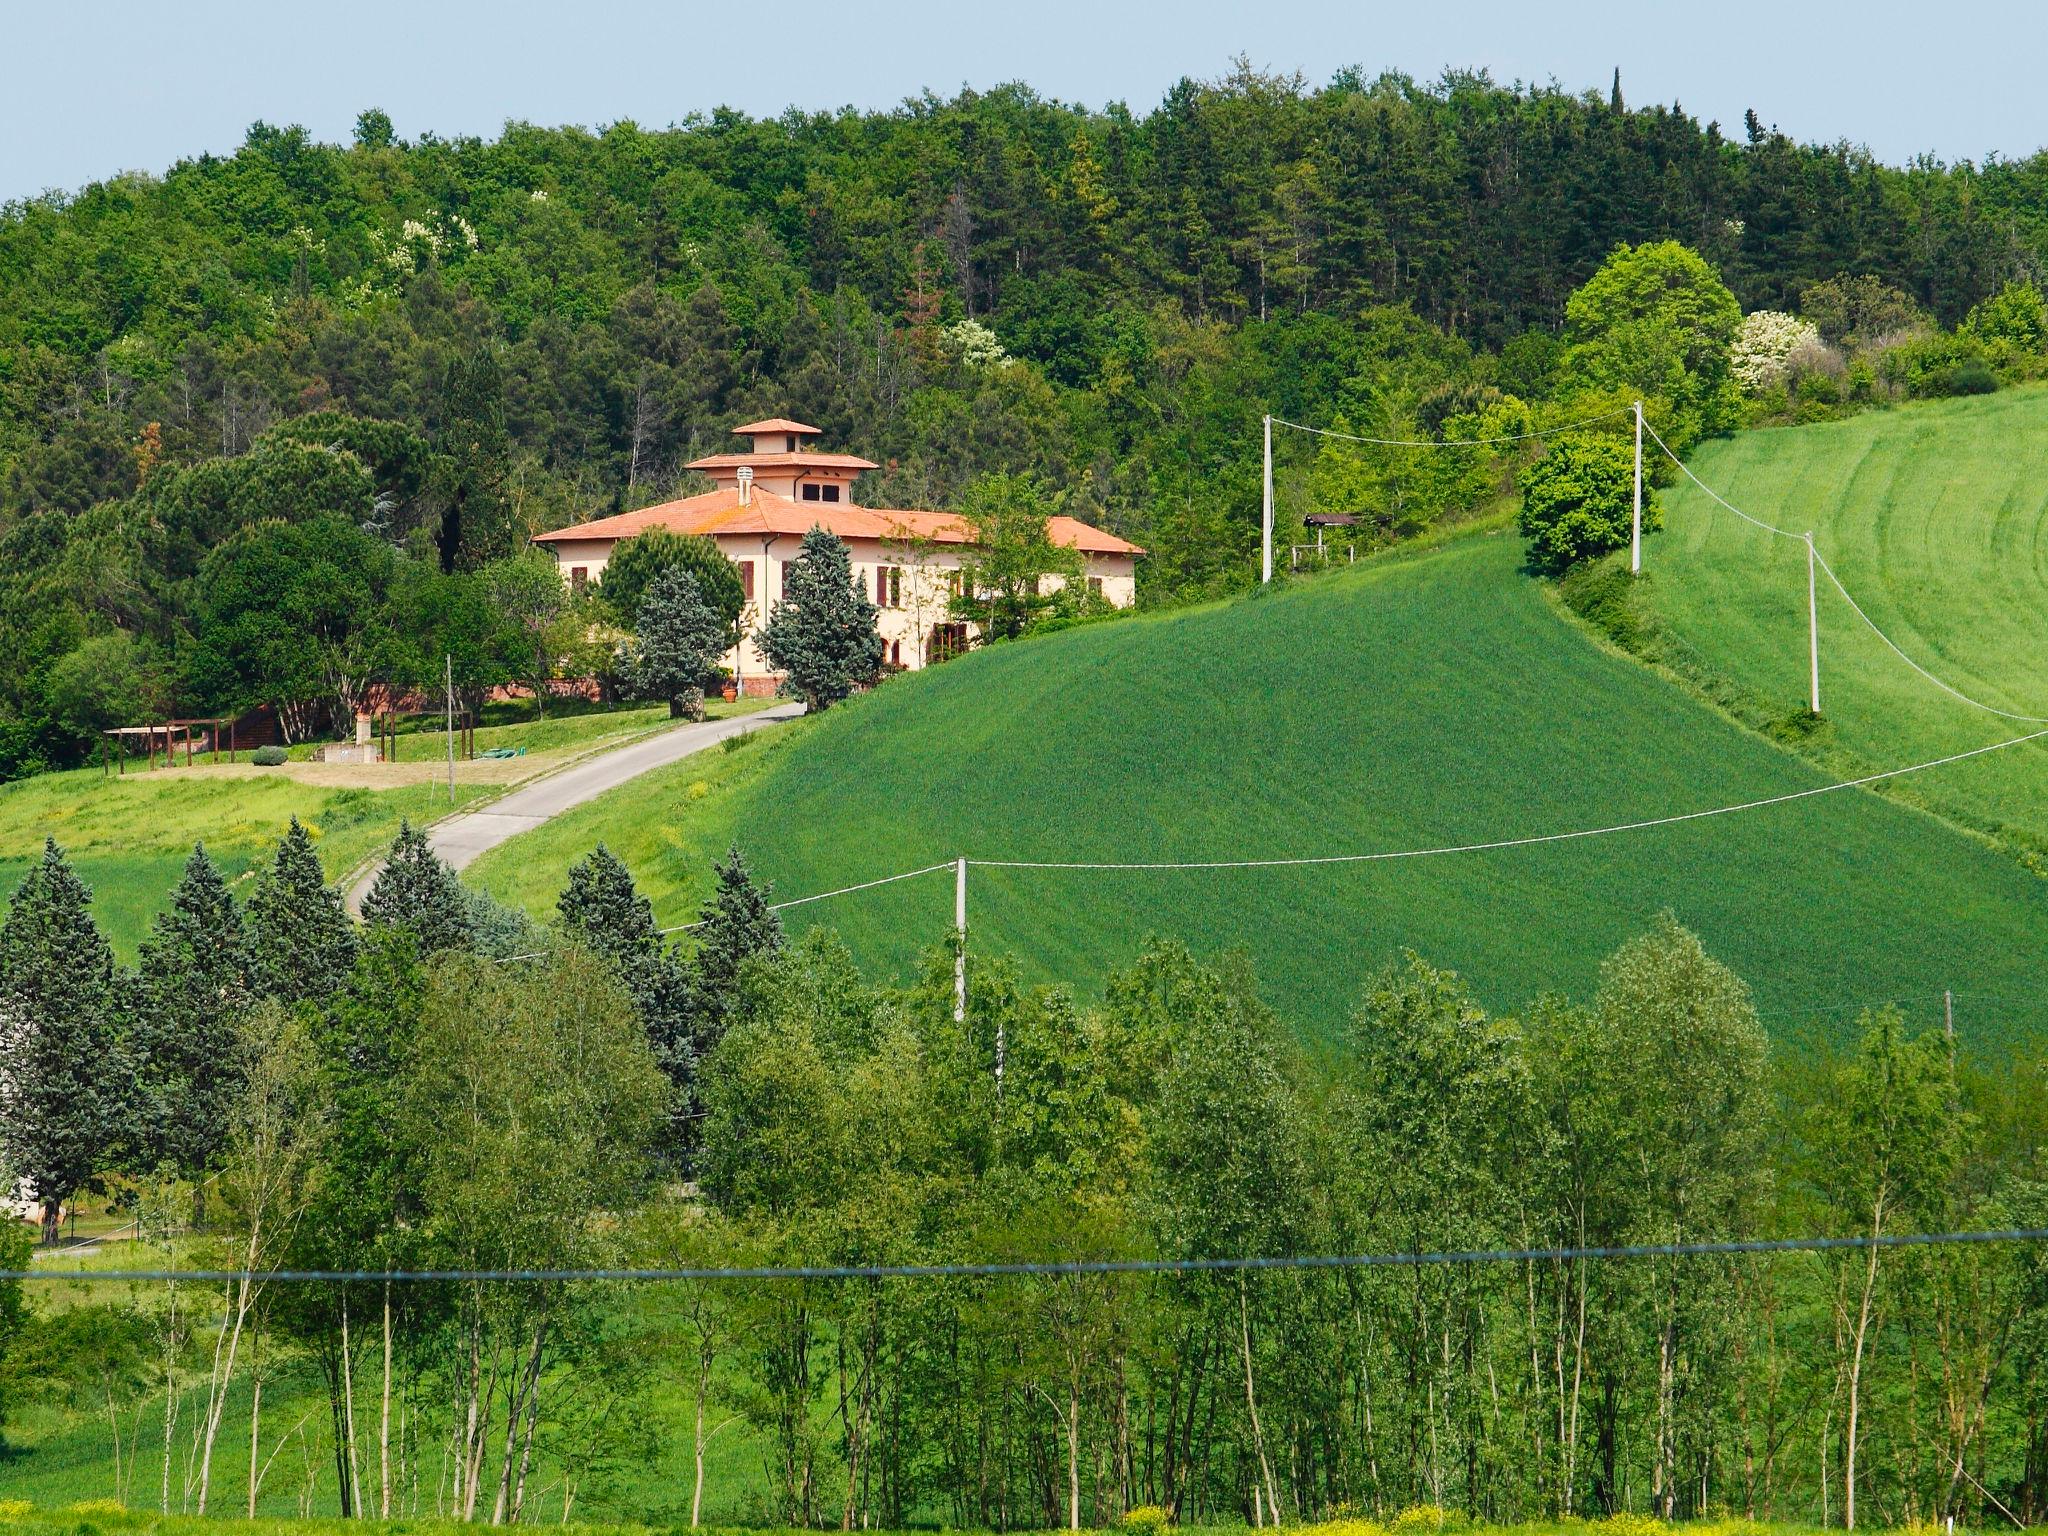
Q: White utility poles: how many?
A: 4